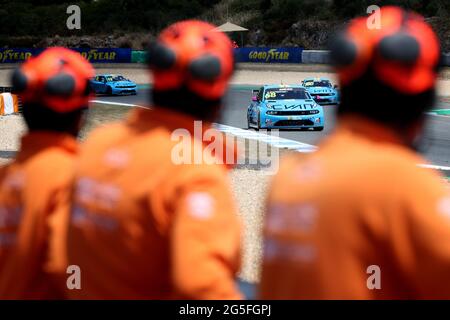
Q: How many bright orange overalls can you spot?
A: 3